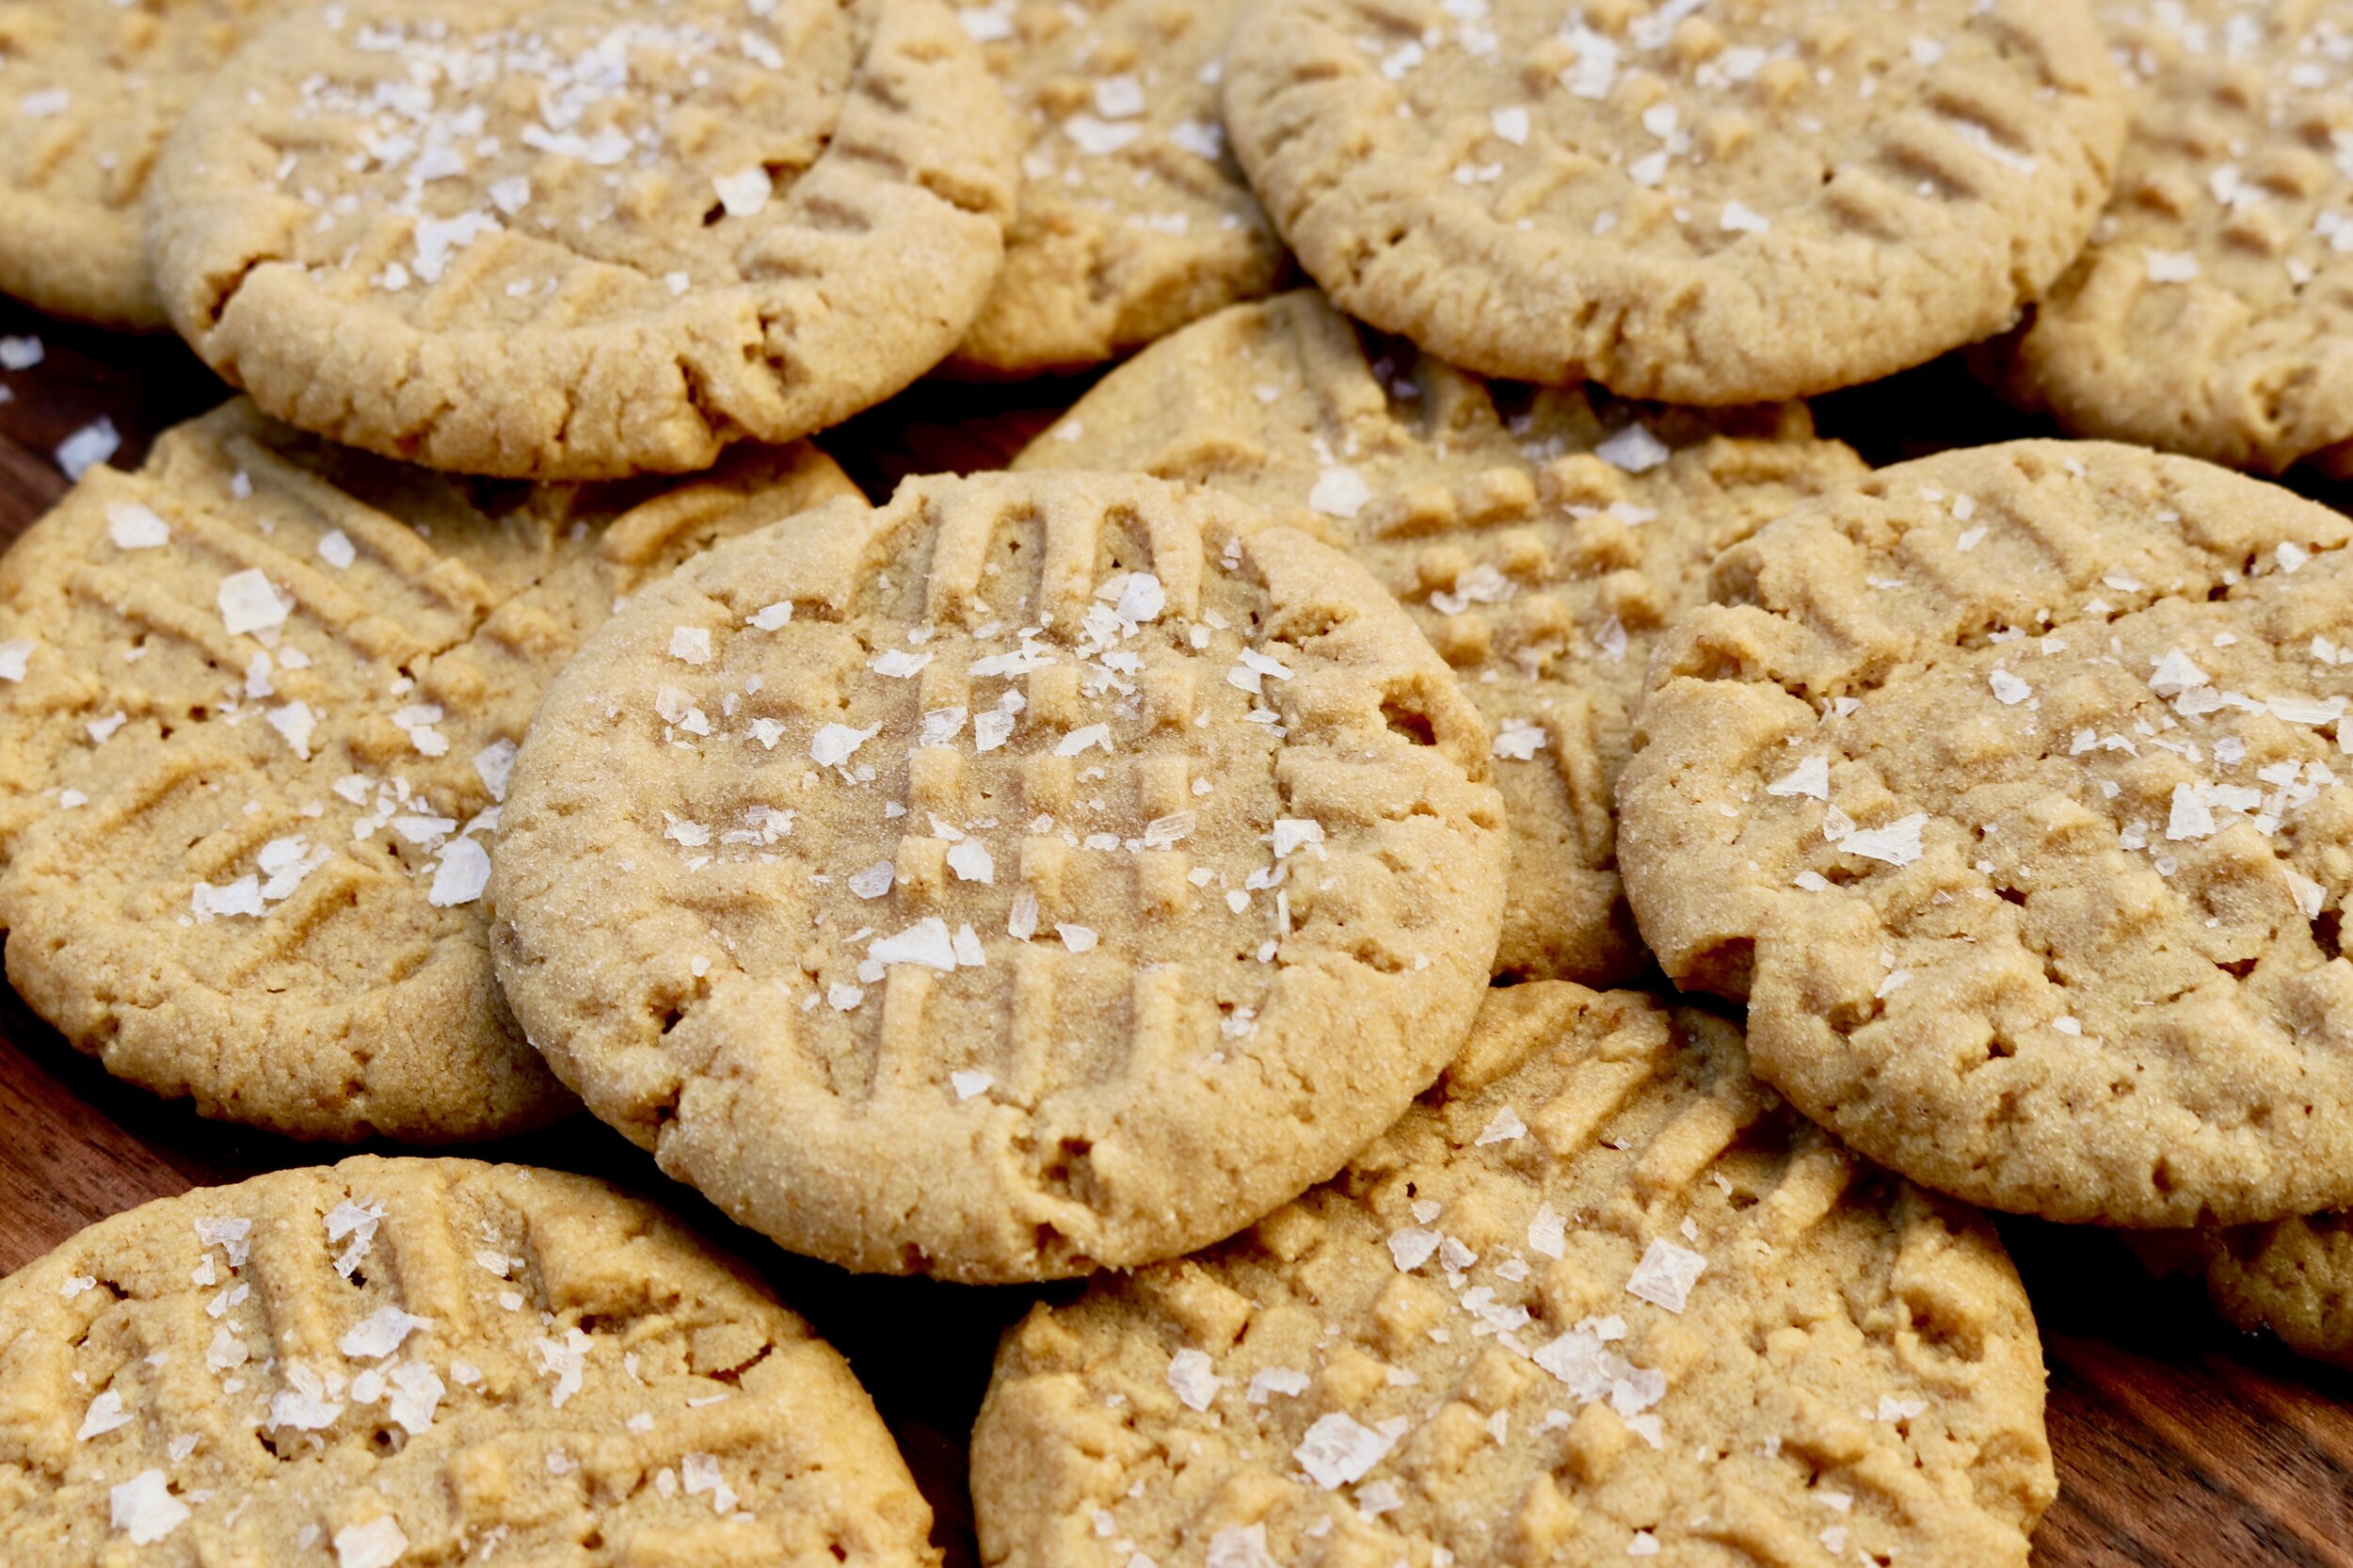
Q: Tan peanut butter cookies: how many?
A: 12